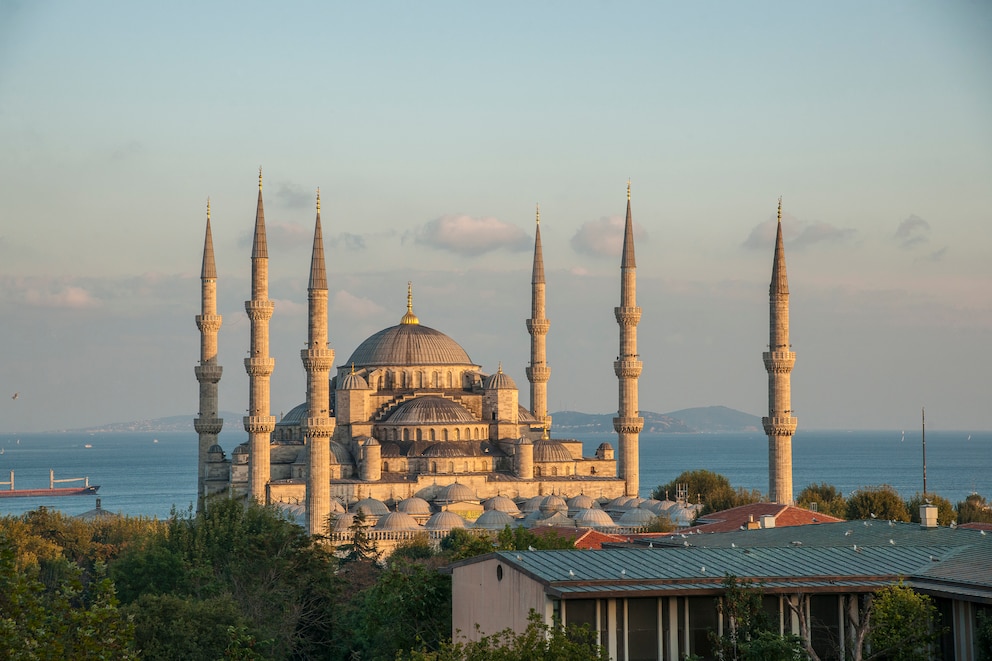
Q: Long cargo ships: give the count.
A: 1